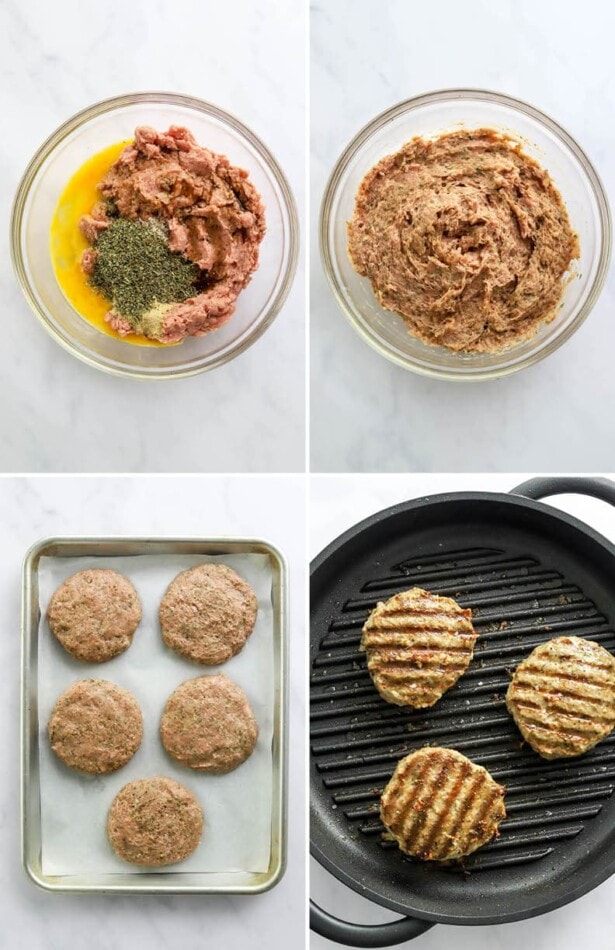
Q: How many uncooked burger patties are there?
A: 5